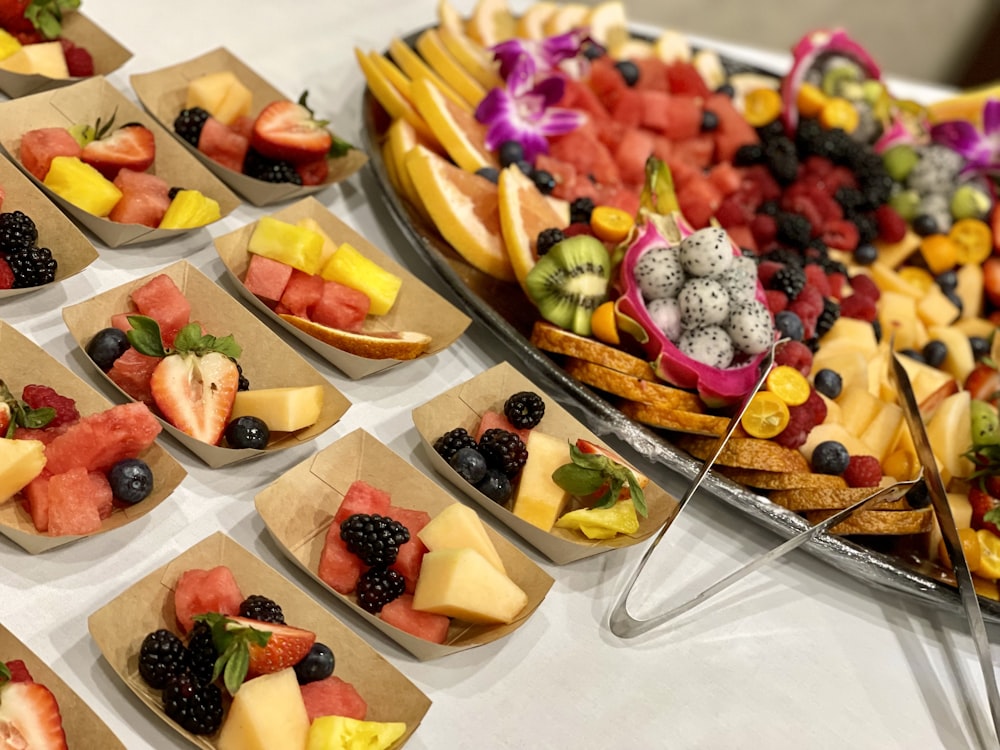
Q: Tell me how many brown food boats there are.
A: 11